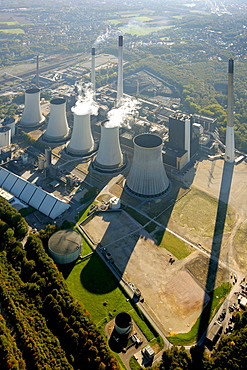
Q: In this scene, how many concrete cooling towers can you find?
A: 5